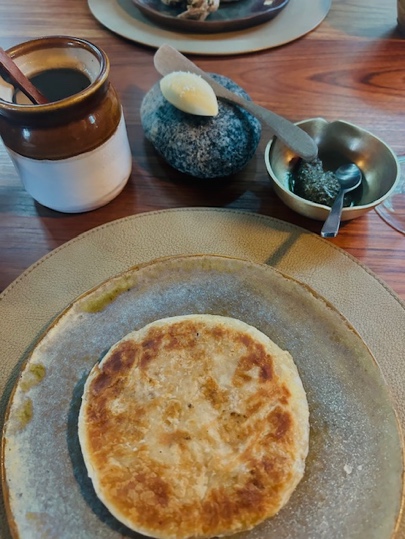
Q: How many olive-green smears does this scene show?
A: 3